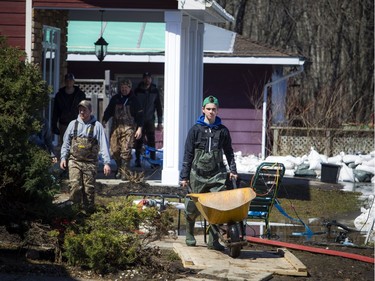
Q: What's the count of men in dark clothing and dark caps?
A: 2